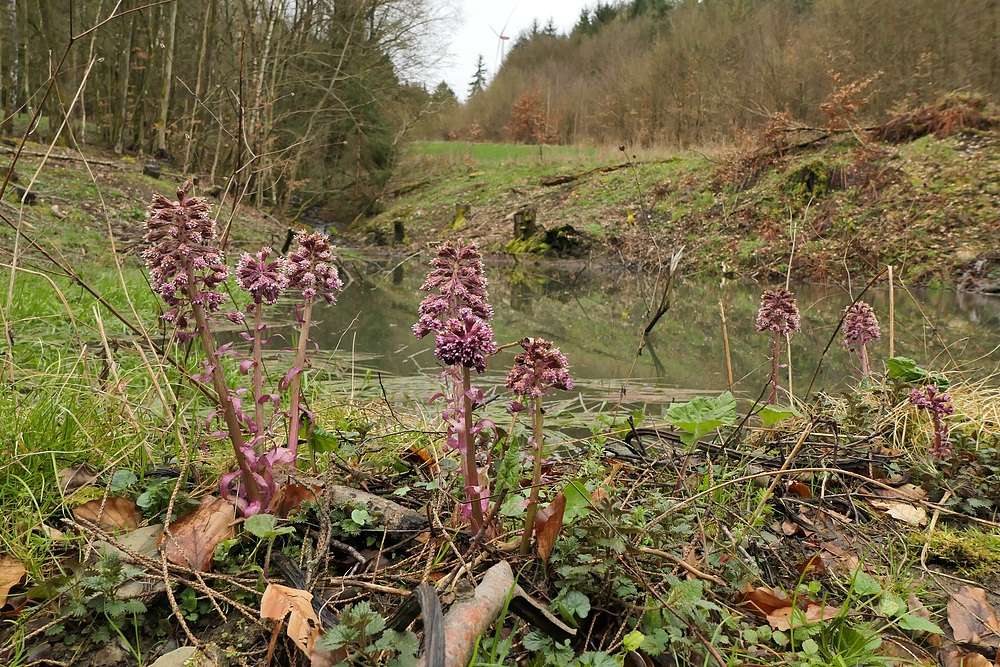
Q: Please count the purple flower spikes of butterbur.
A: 9